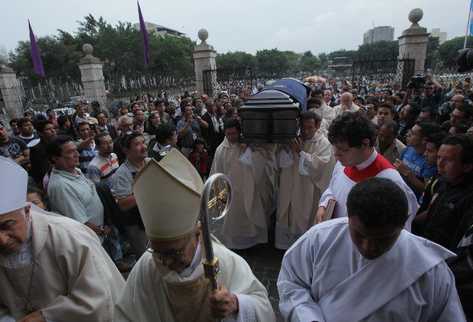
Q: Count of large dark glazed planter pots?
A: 0